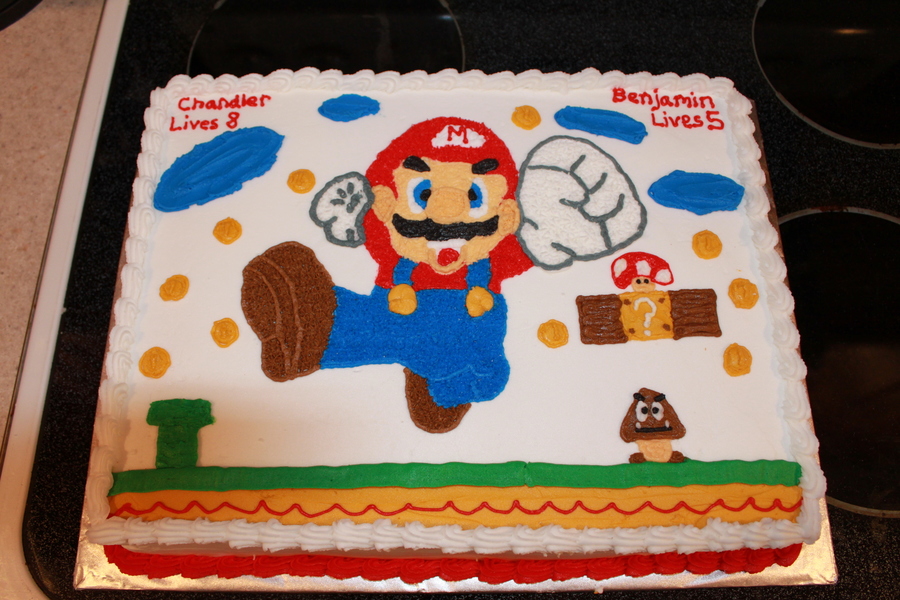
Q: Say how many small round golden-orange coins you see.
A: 10